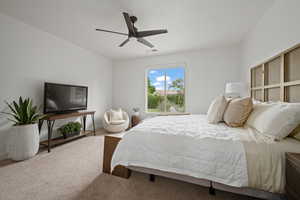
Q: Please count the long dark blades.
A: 5